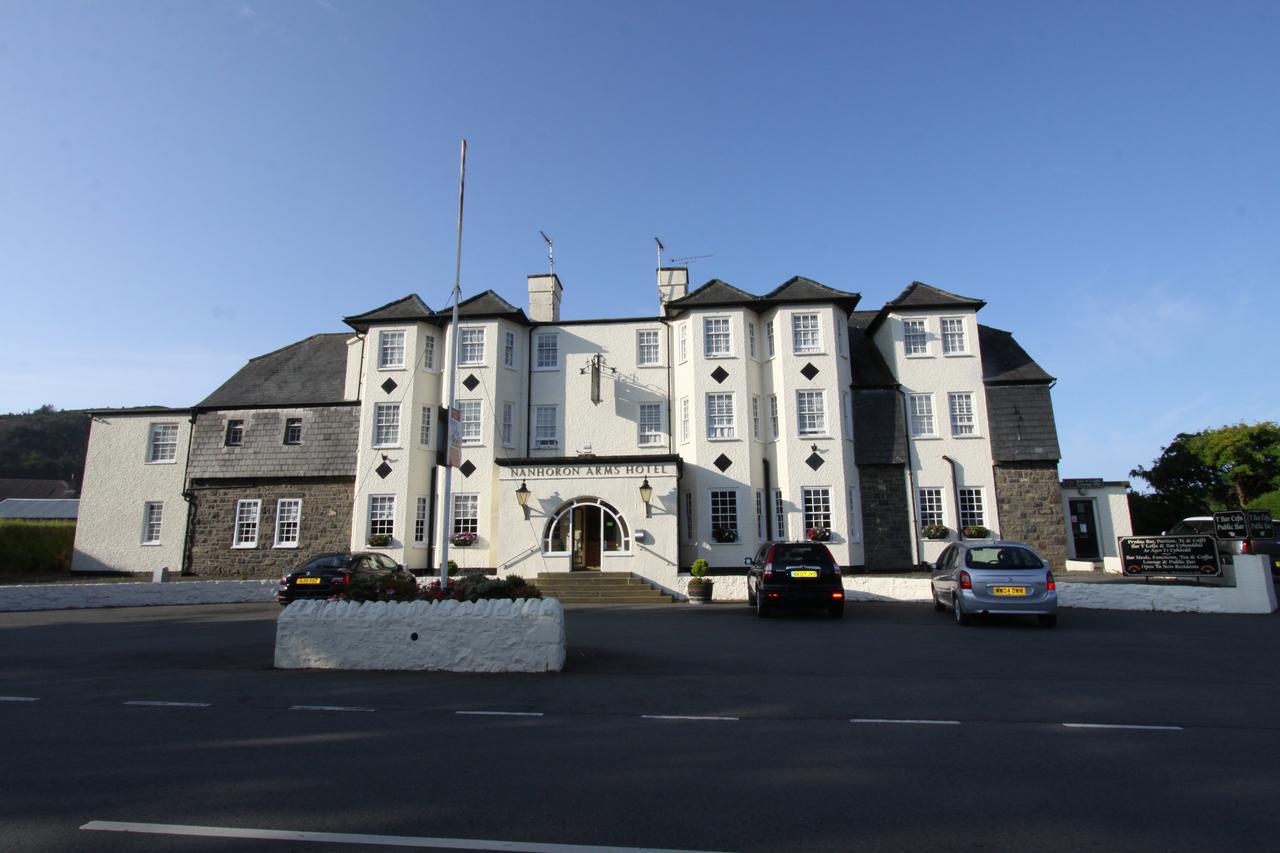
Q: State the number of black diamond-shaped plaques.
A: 8